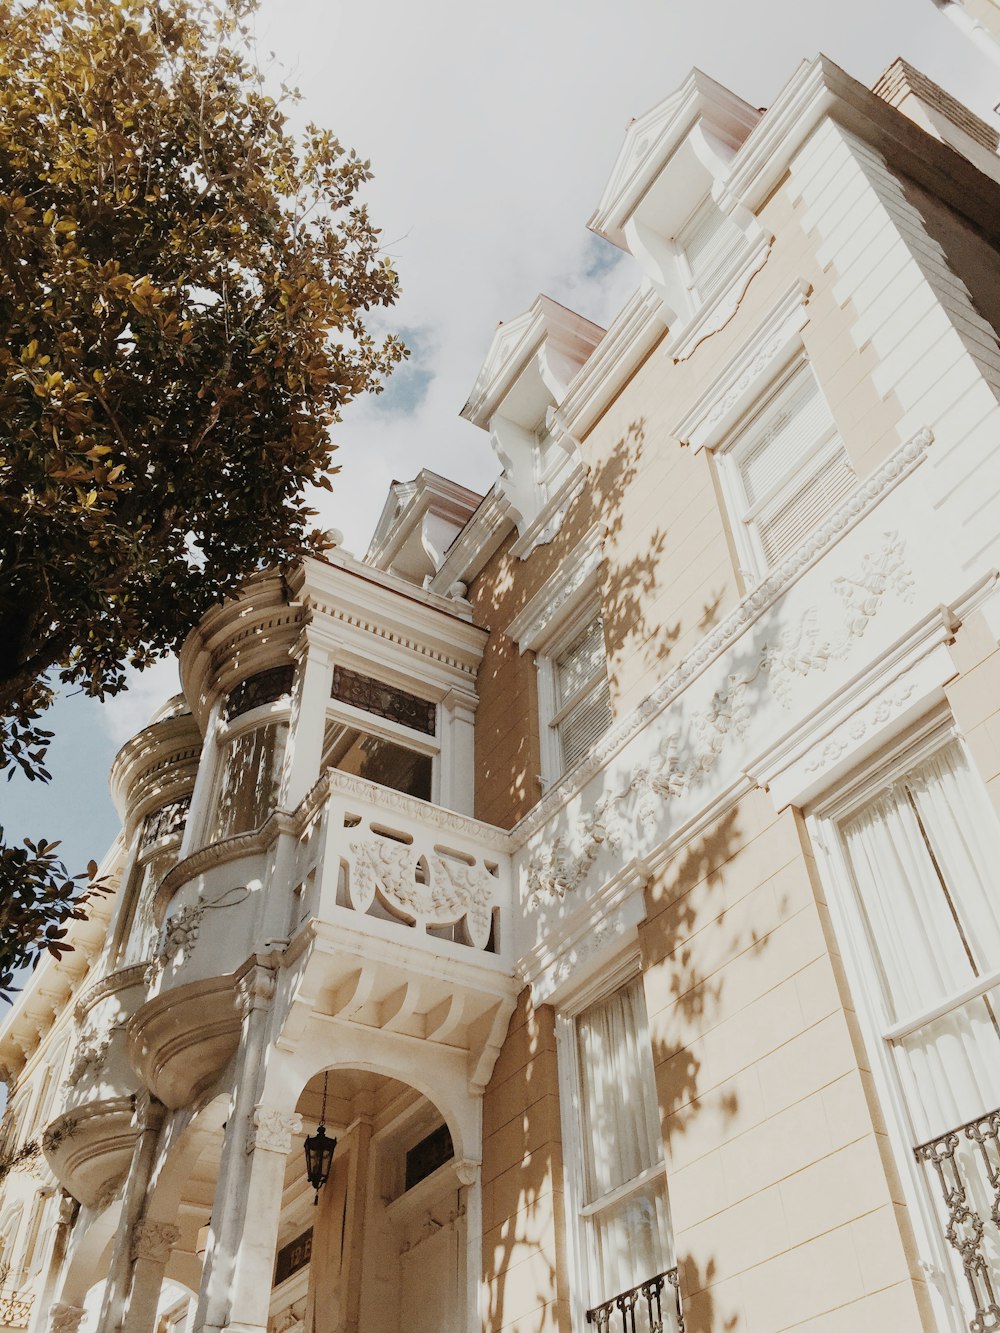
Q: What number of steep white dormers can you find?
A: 3